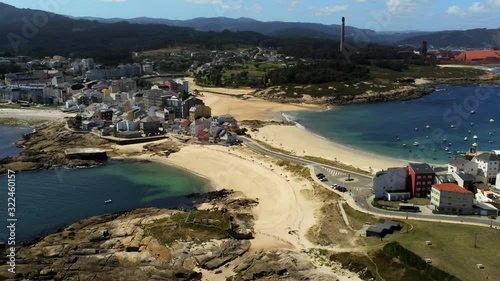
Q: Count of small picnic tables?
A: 3